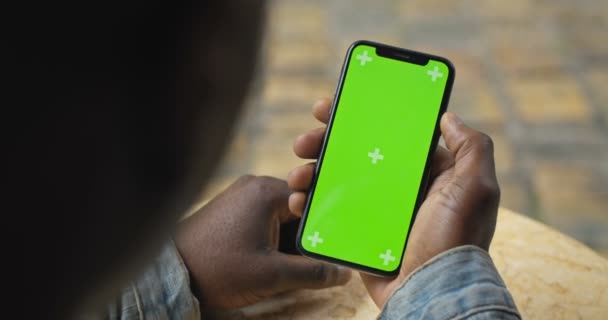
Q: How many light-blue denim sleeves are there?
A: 2